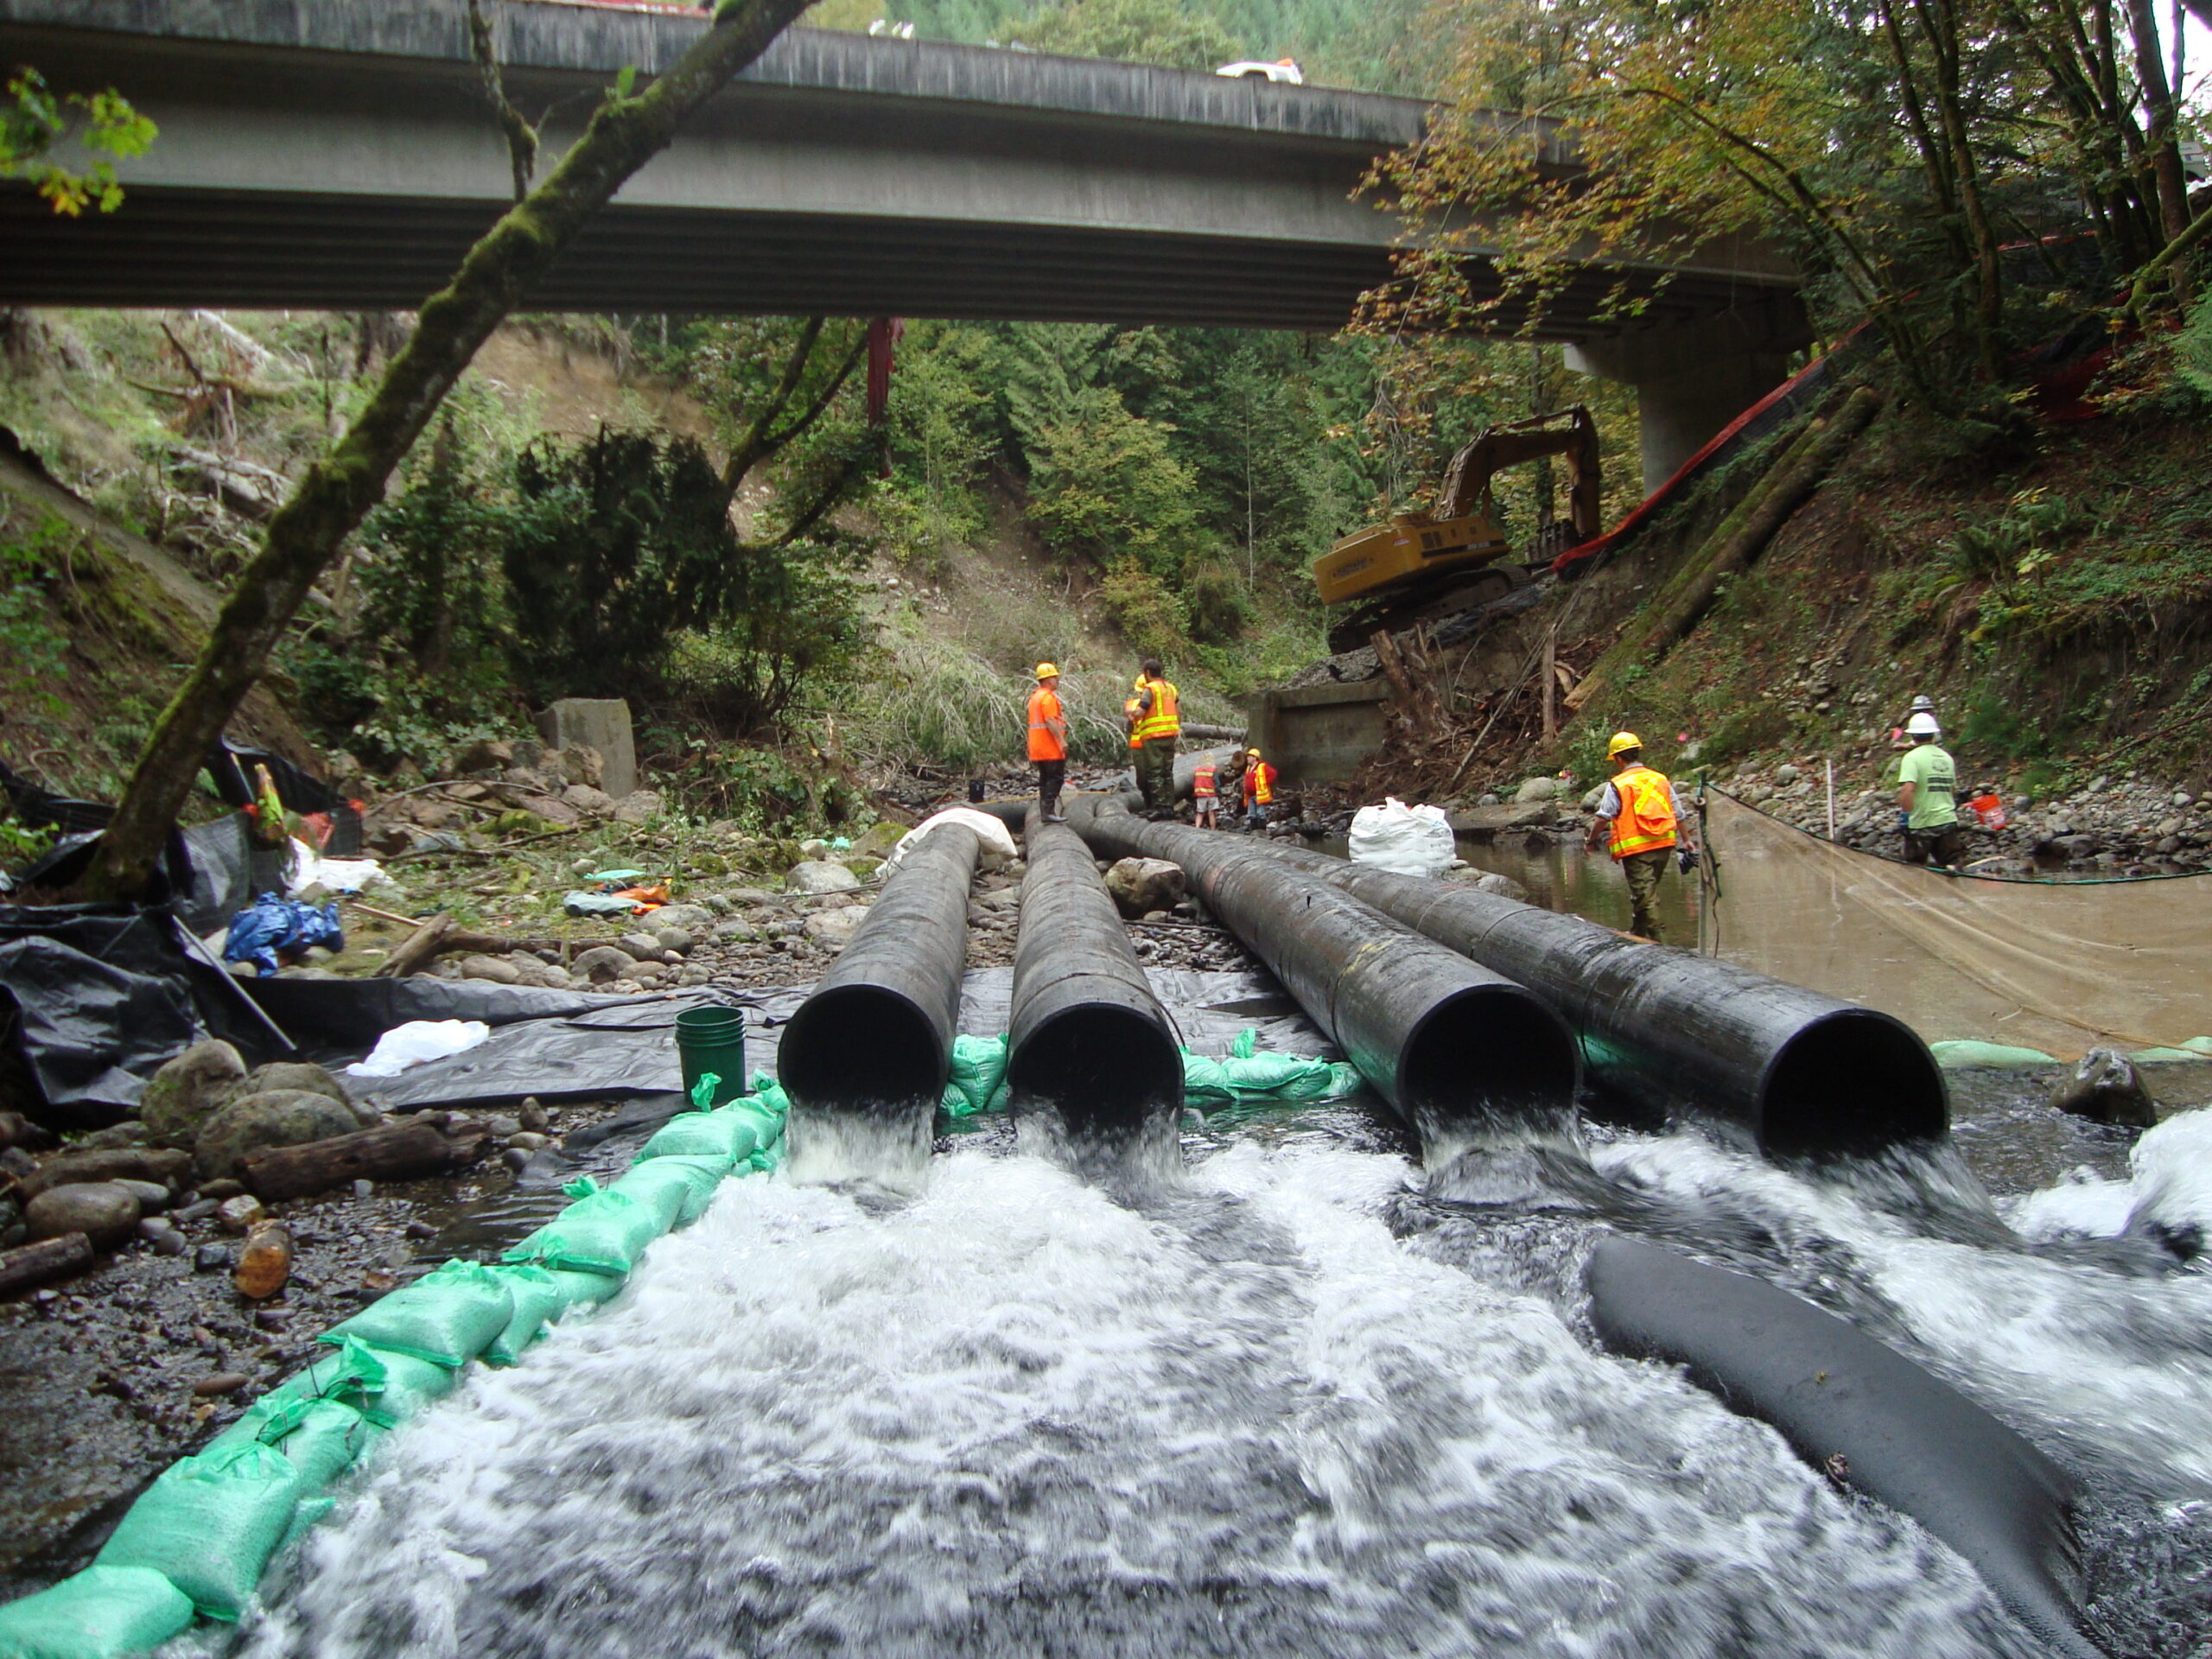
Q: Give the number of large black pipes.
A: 4